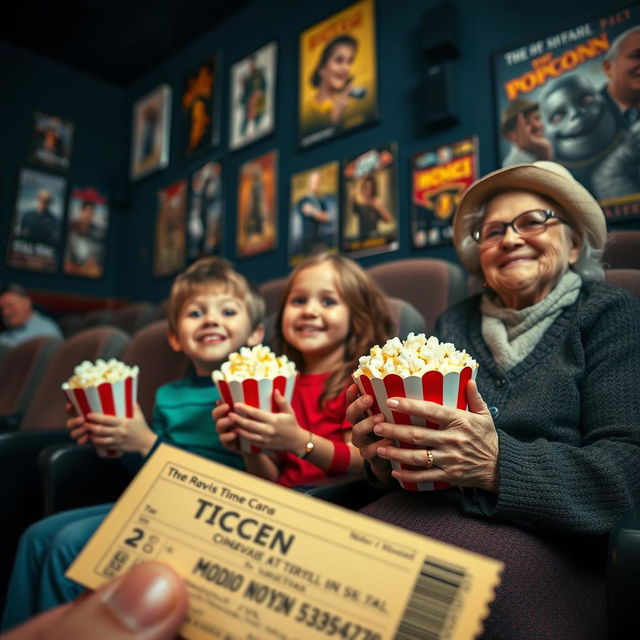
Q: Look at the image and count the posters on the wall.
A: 14